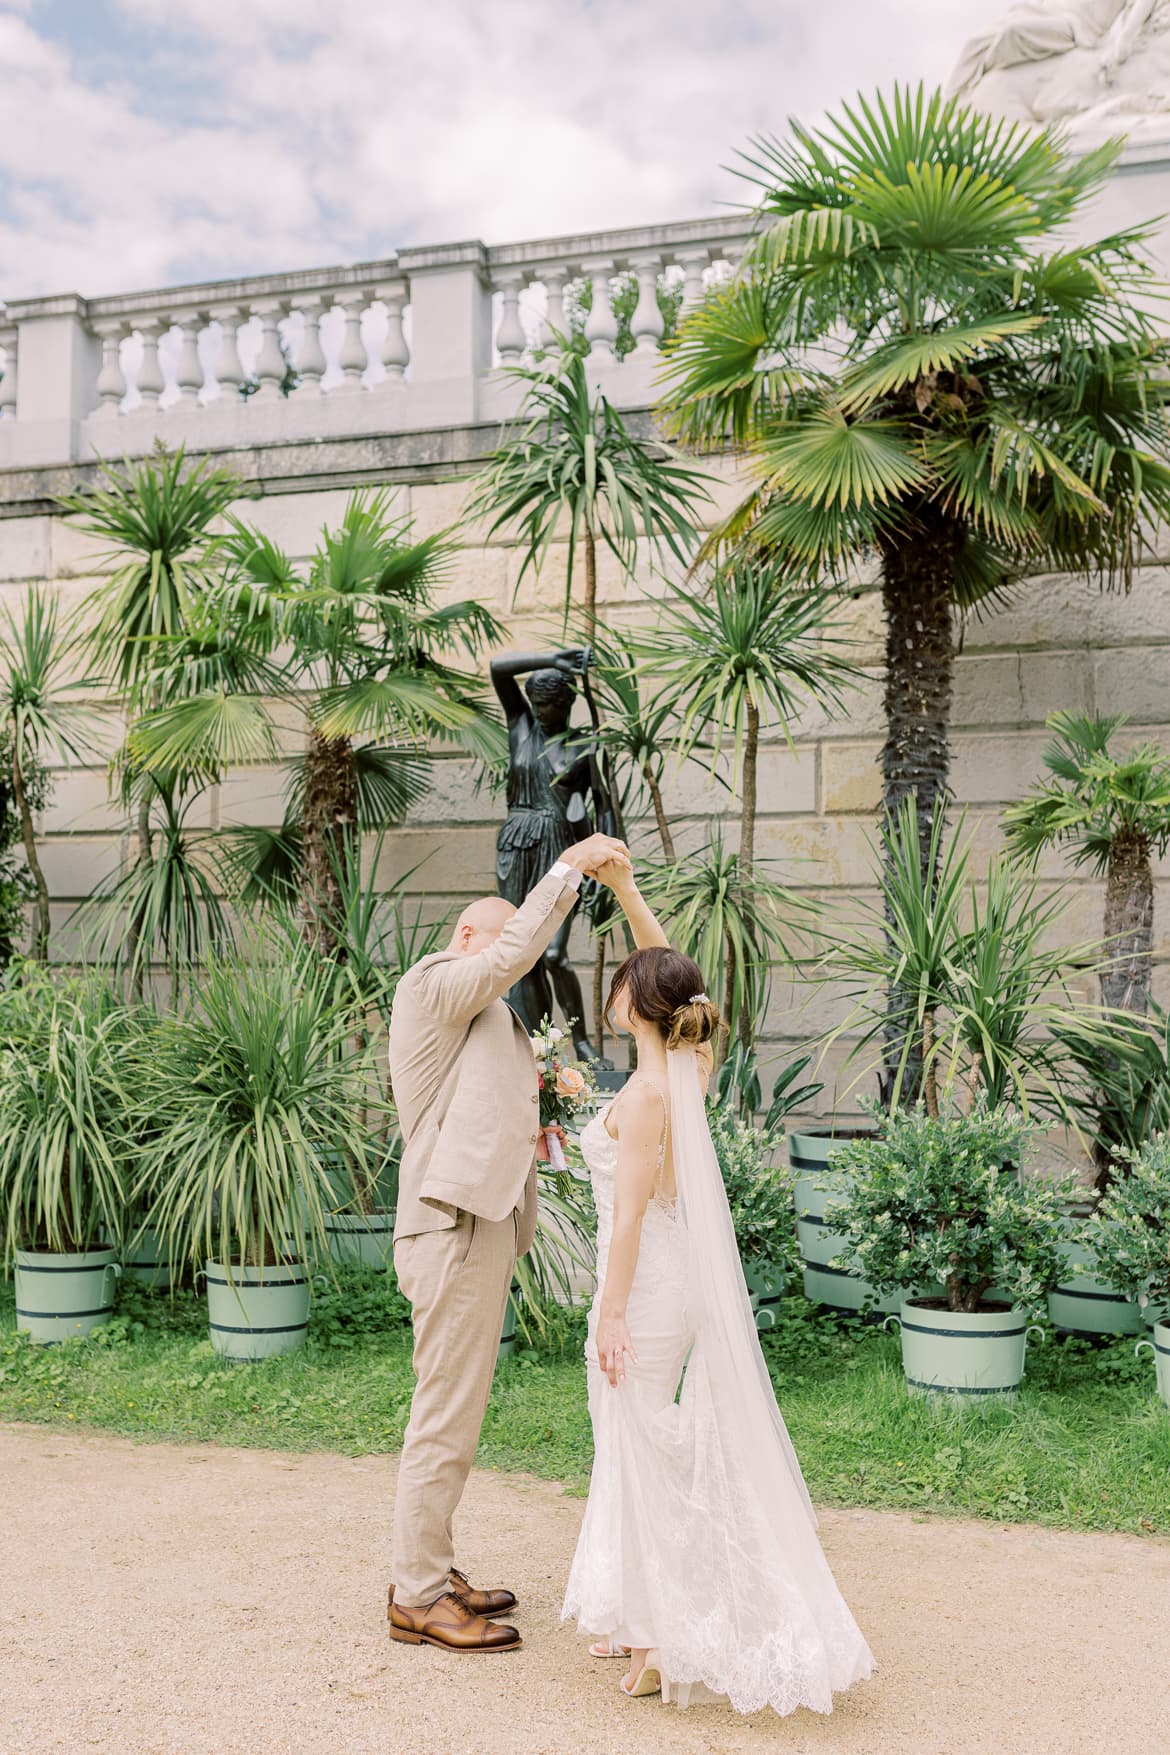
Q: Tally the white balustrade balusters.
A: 14